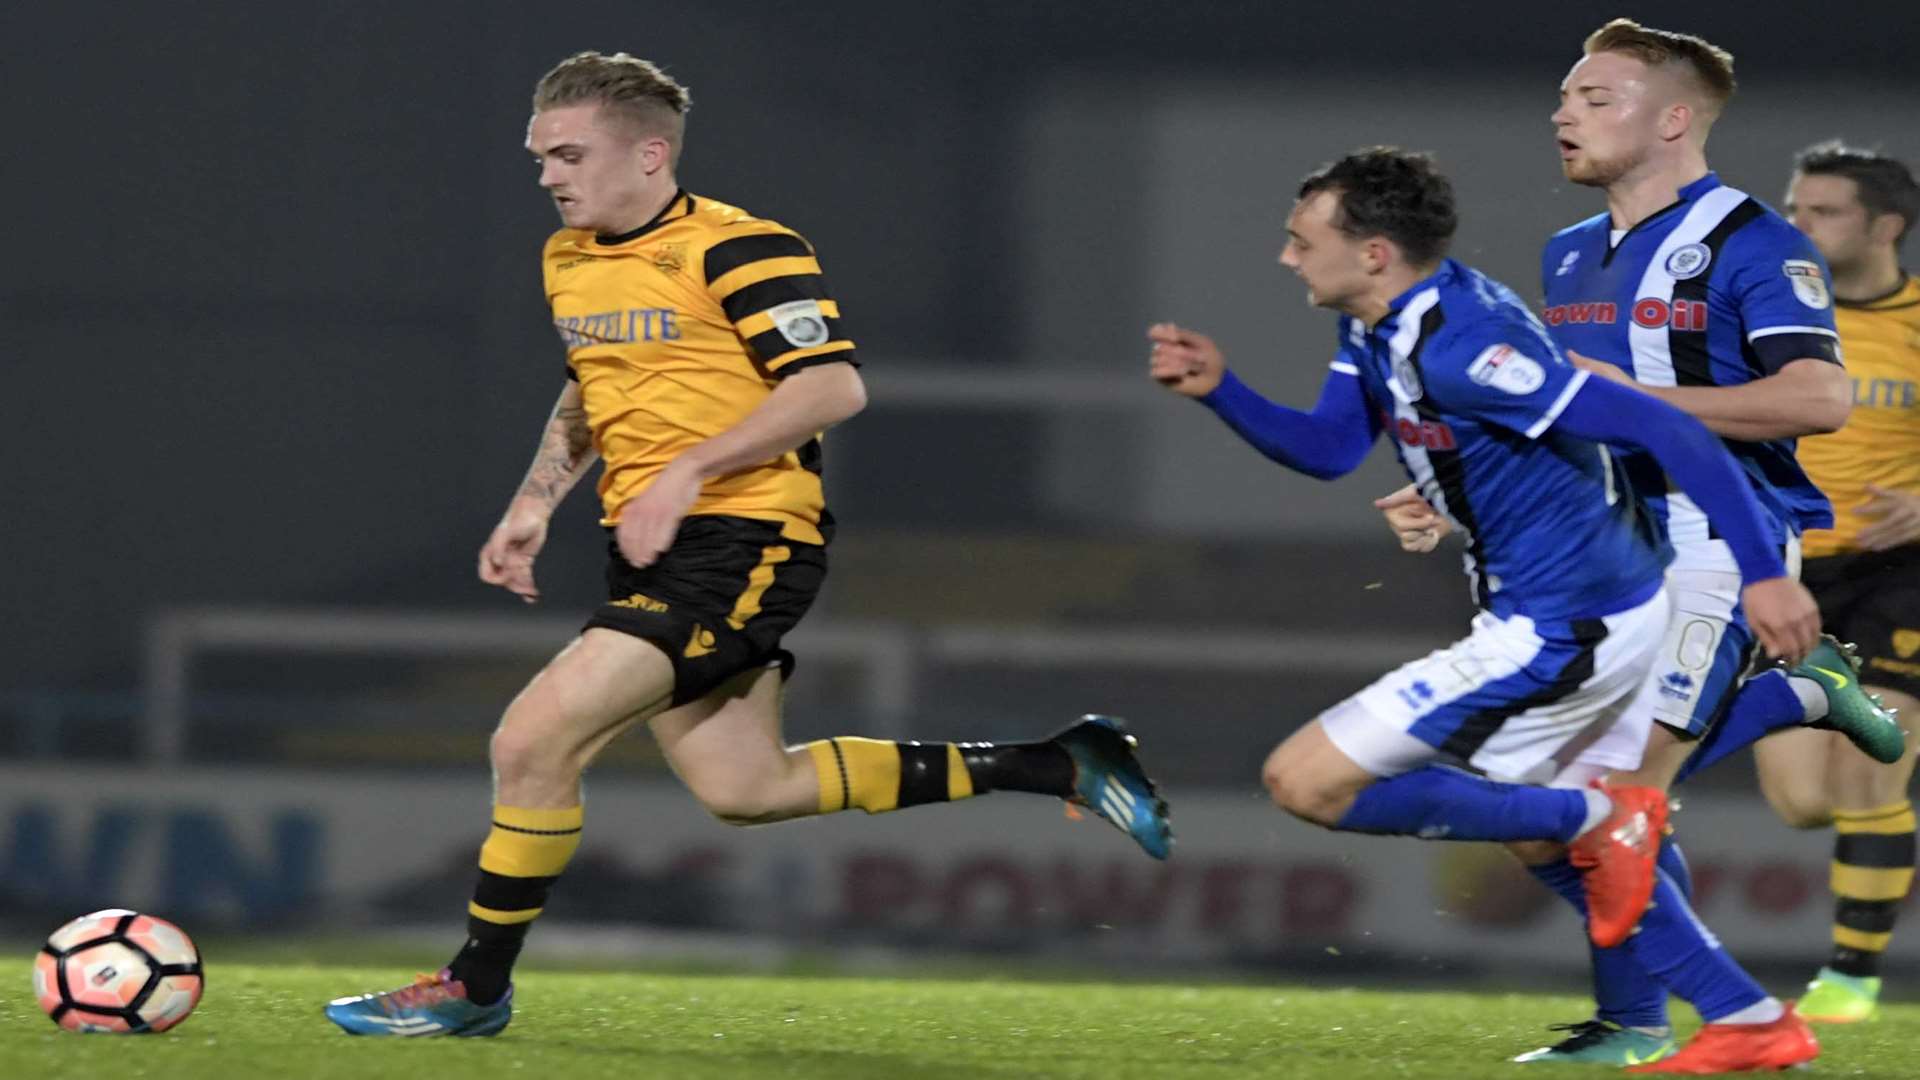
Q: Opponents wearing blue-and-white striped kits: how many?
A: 2